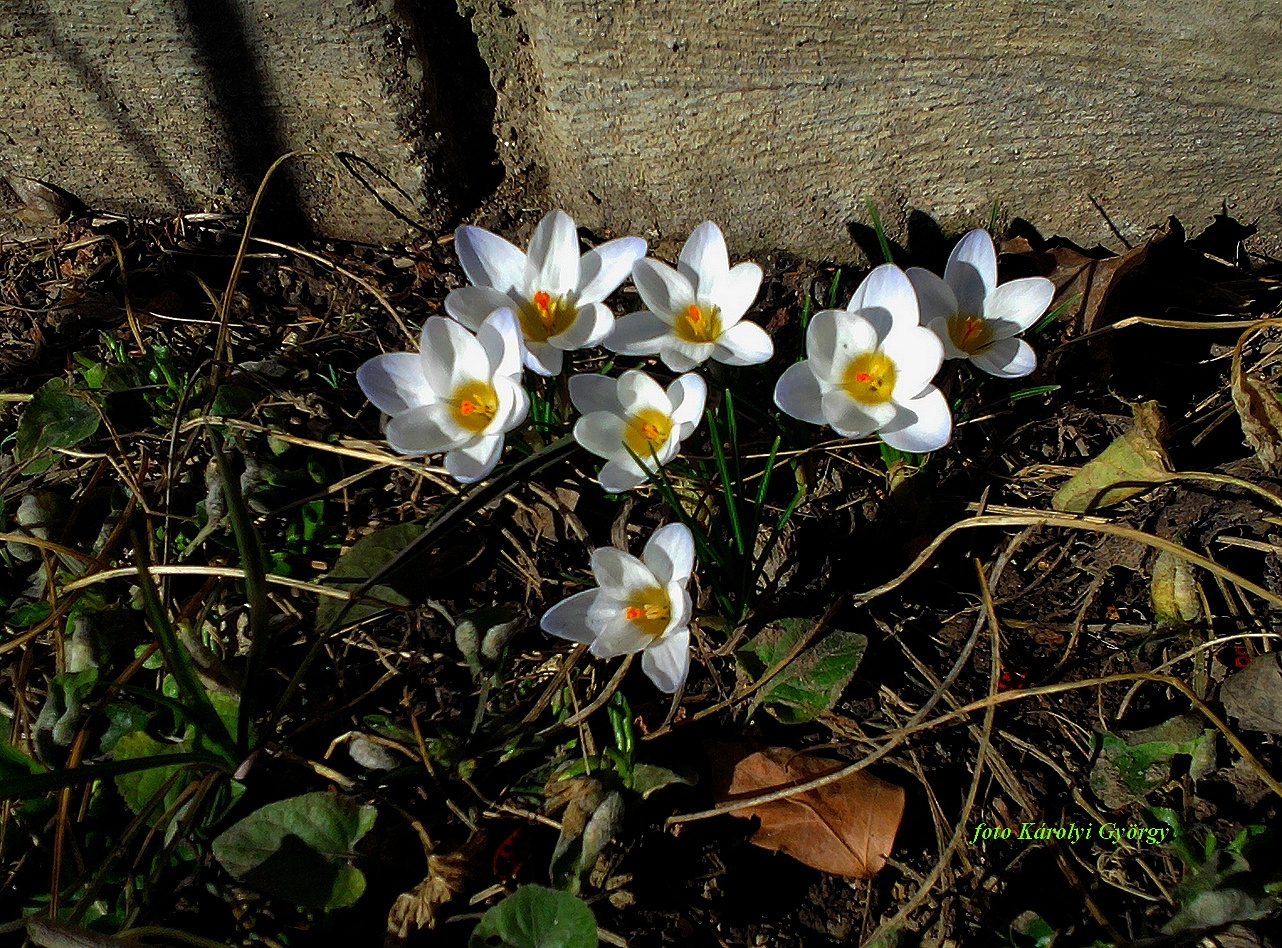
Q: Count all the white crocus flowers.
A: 7